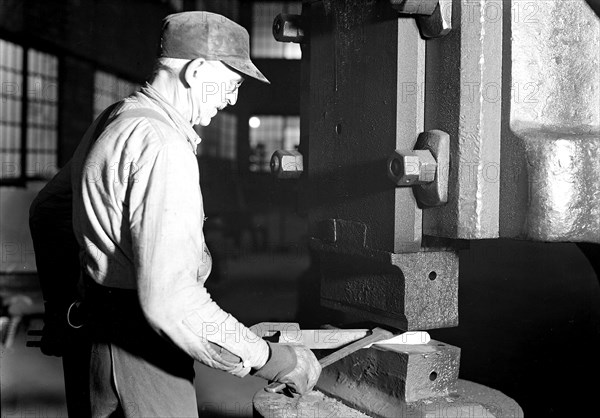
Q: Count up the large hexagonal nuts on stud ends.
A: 4